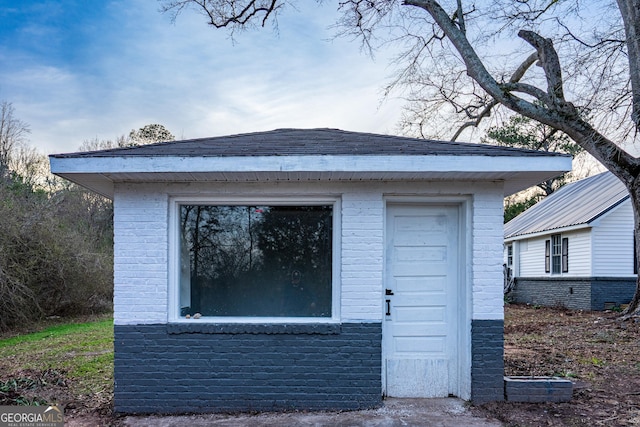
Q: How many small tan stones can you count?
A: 2